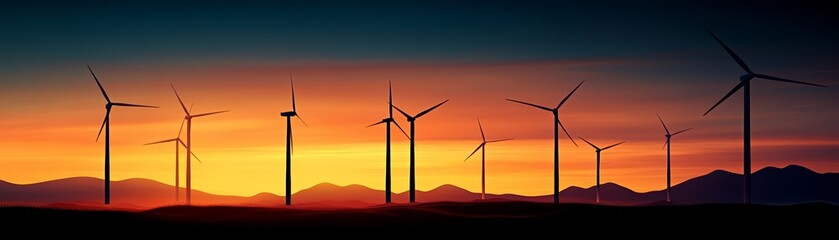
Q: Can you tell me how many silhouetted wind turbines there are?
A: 11